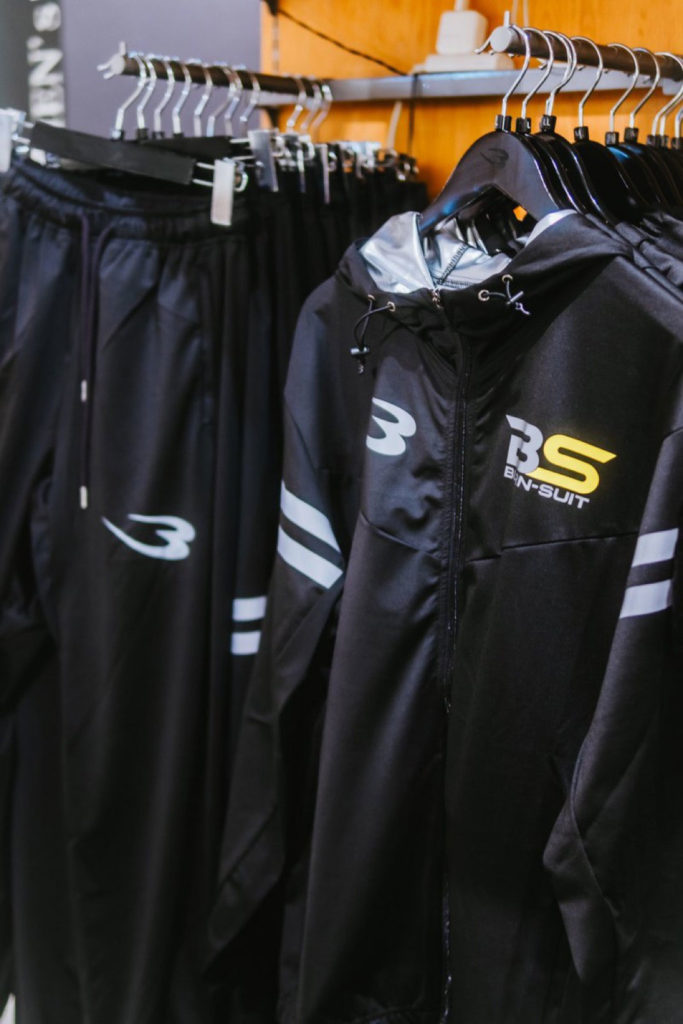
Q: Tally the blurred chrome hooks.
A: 11